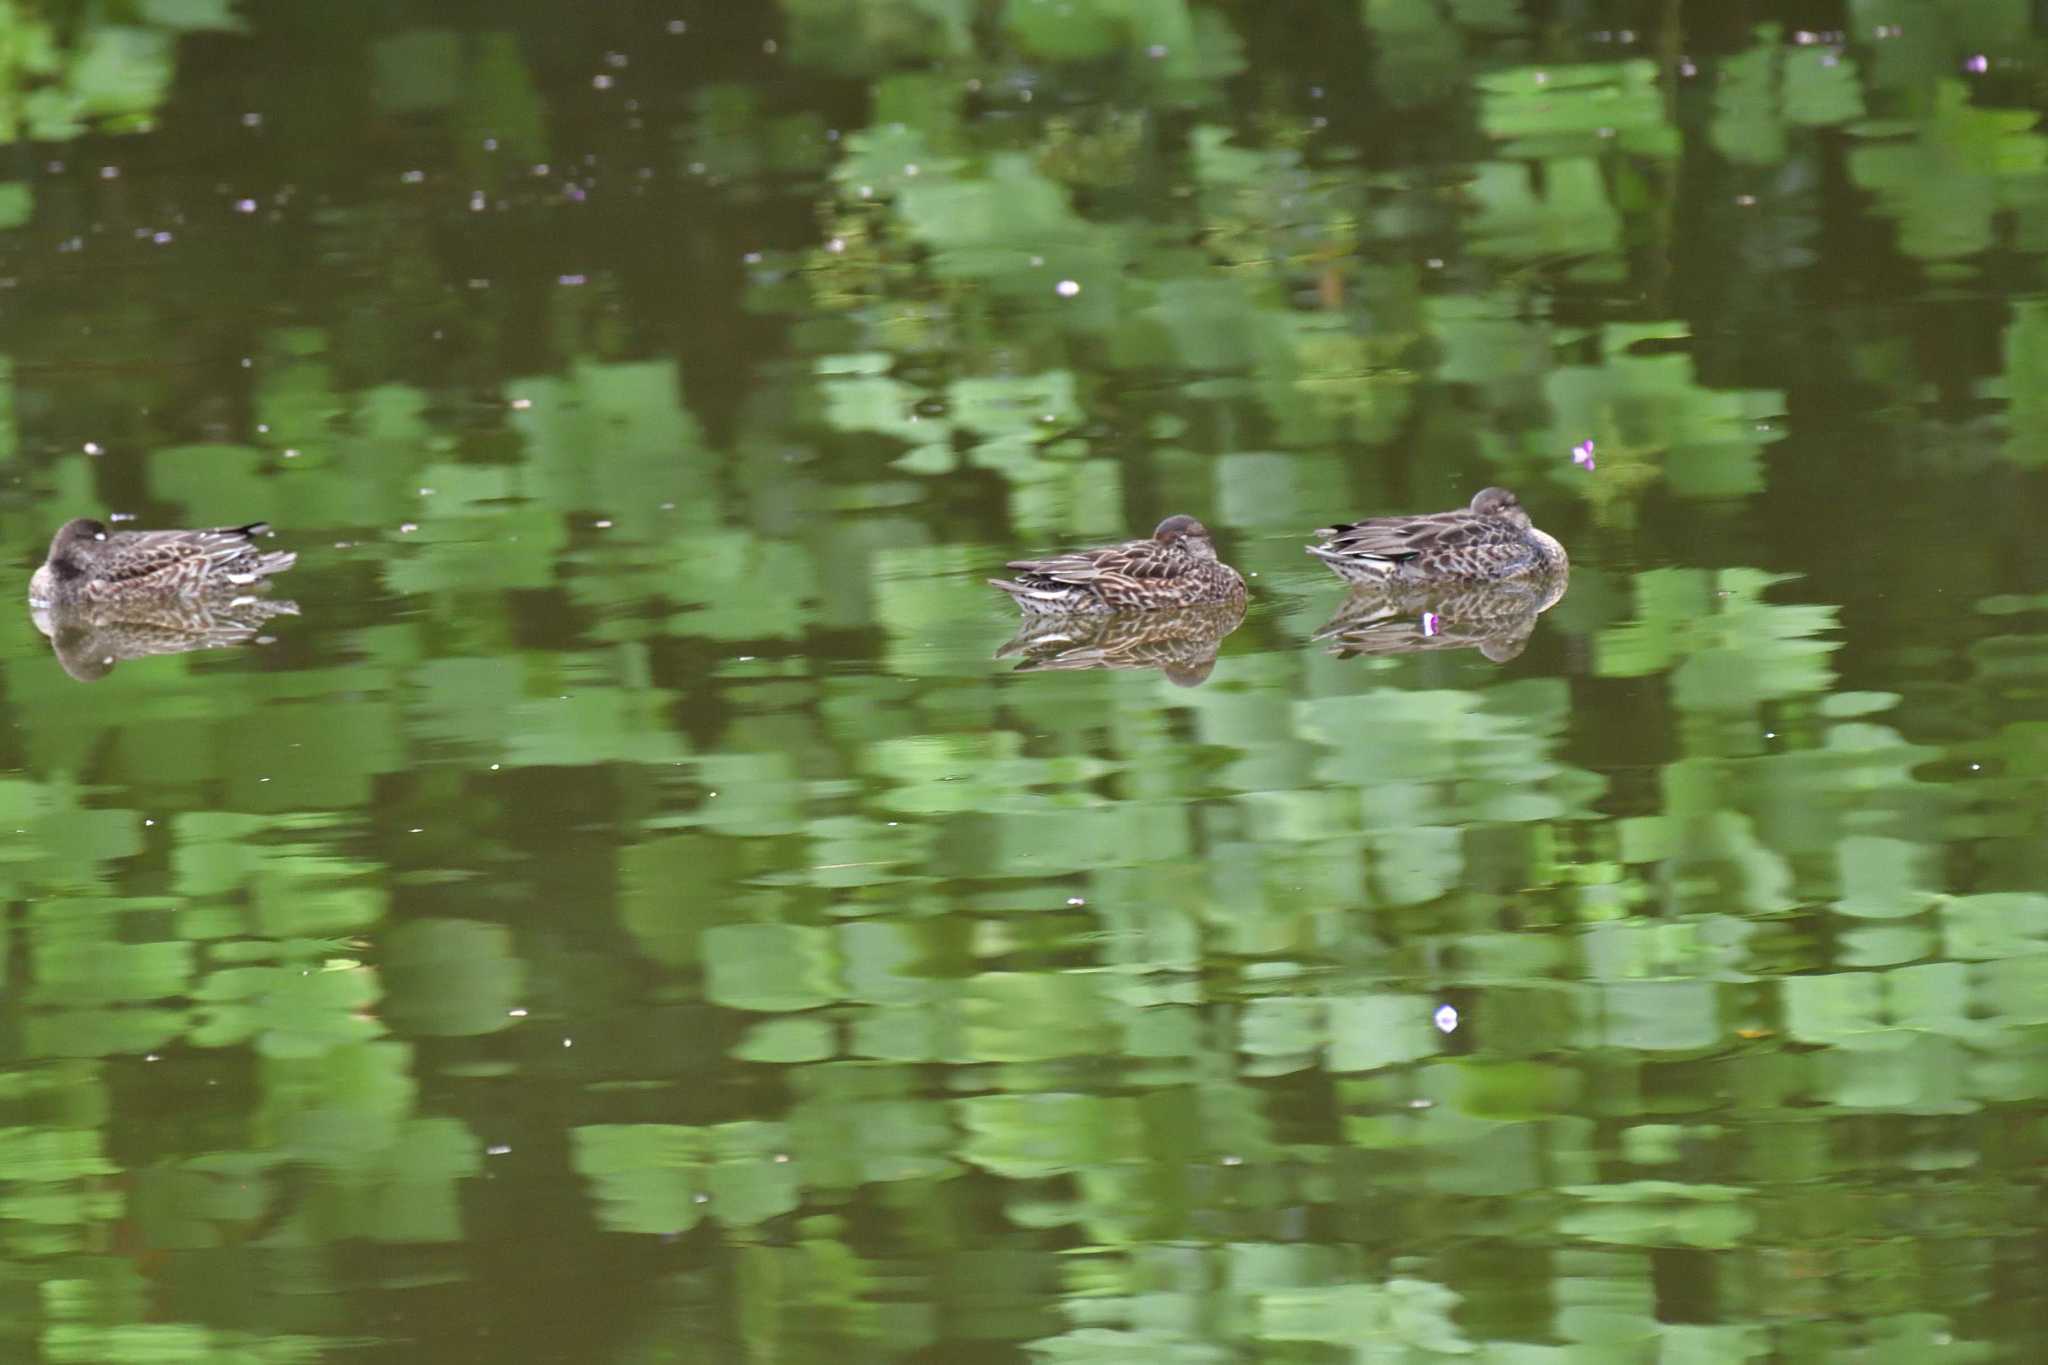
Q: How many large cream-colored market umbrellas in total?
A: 0